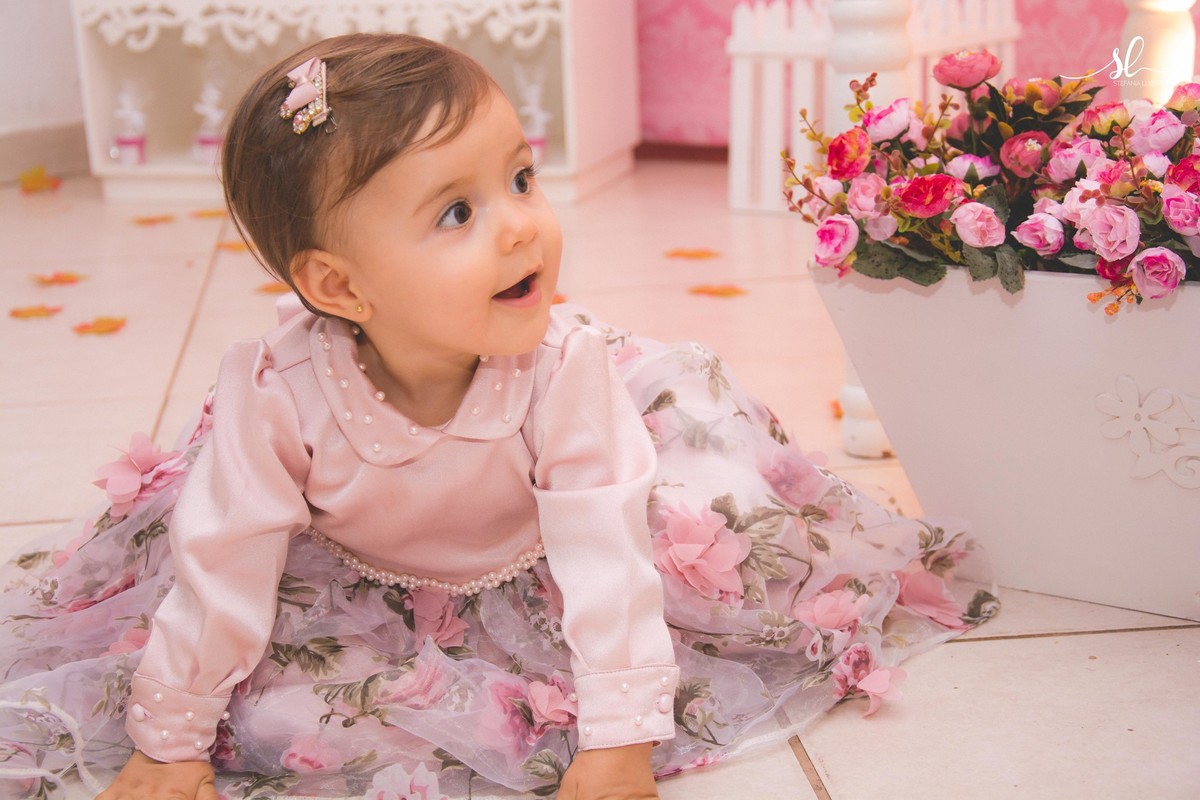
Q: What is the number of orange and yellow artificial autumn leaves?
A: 12